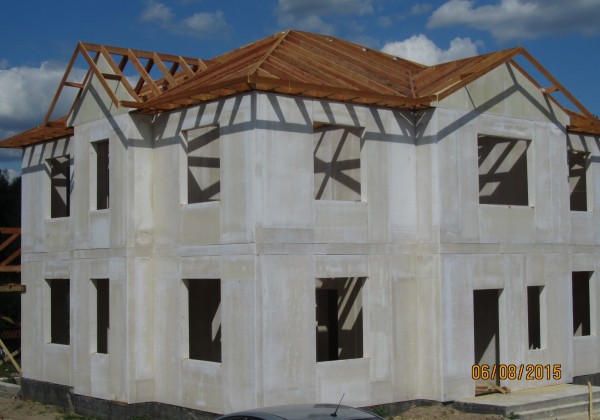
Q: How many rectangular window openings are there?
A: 12